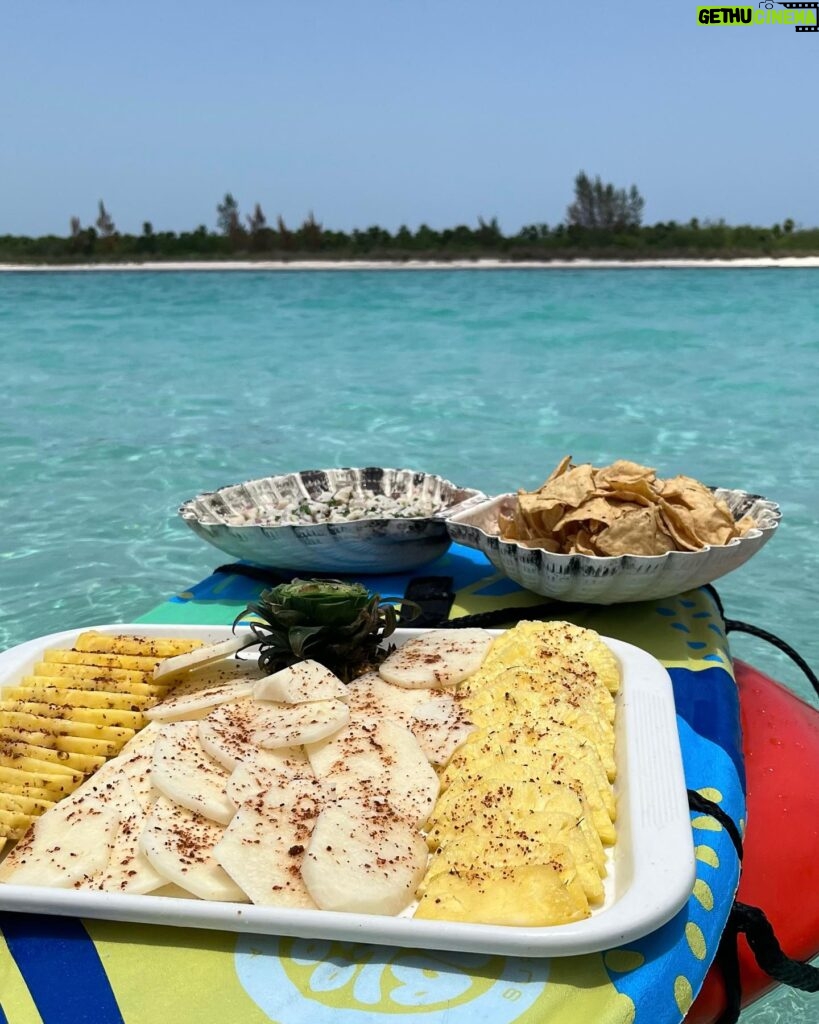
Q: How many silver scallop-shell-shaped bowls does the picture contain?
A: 2